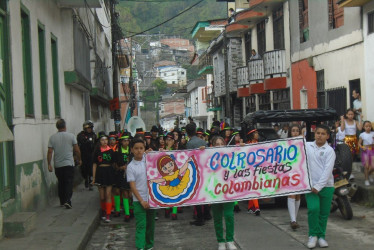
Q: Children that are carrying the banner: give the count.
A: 3